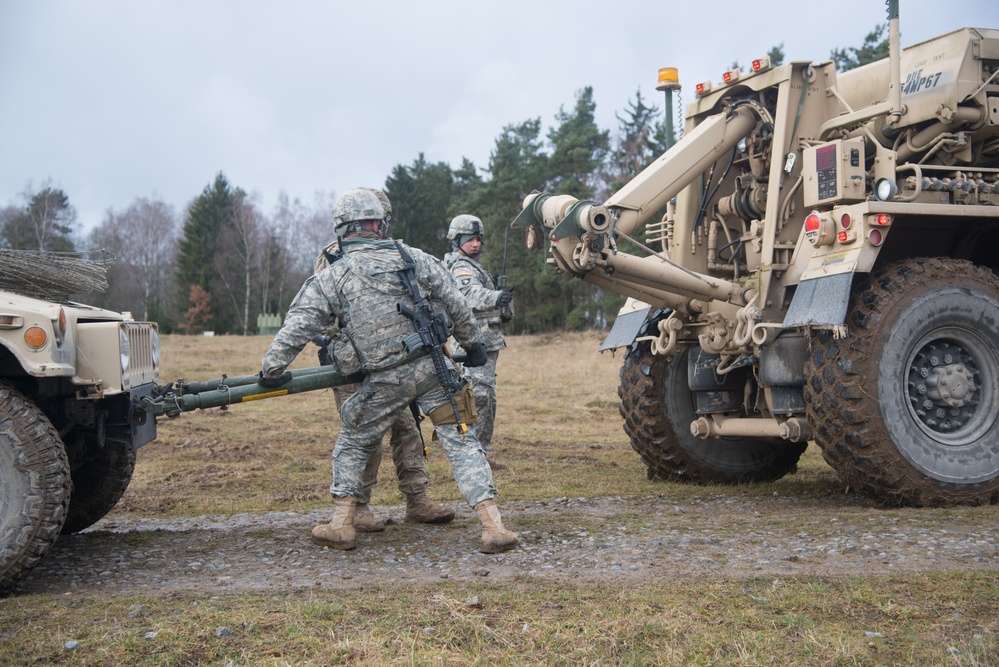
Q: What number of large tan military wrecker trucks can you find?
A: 1